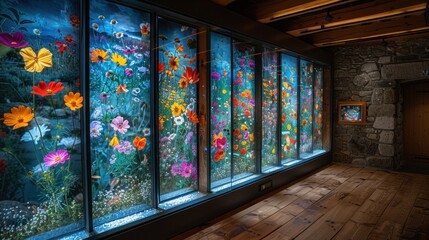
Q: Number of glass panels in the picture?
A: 9